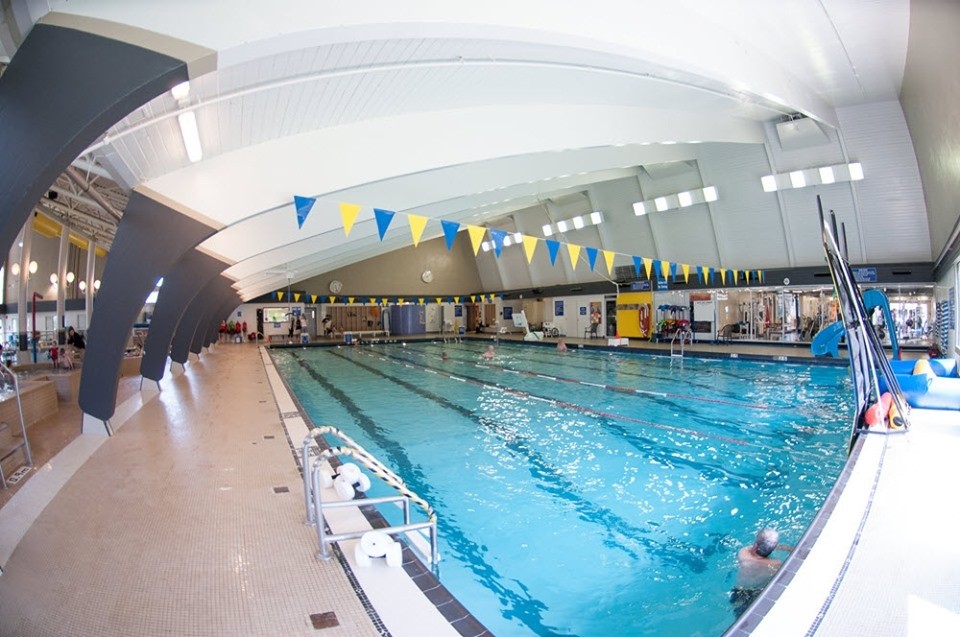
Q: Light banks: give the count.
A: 4